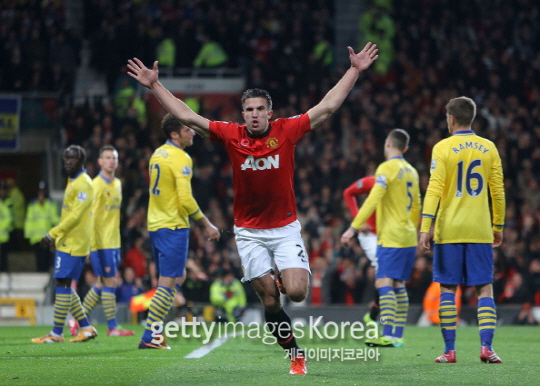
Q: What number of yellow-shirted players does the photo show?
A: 5